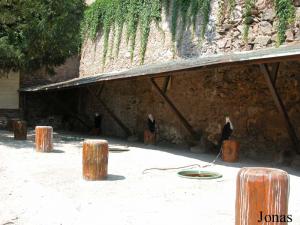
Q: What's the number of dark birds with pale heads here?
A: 3